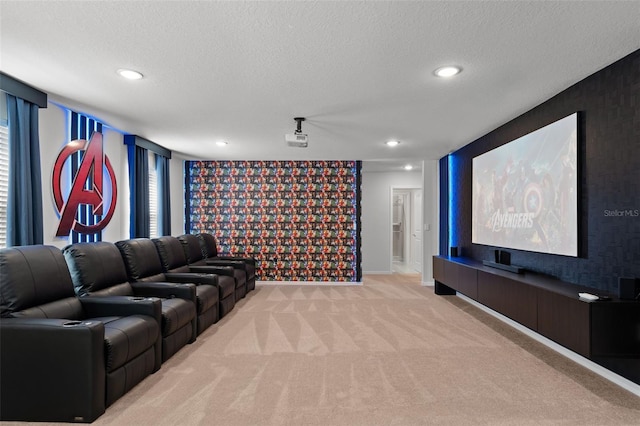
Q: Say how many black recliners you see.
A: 6